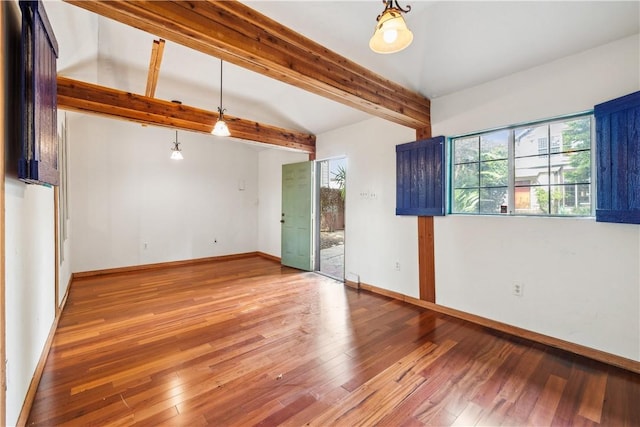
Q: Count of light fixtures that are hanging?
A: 3